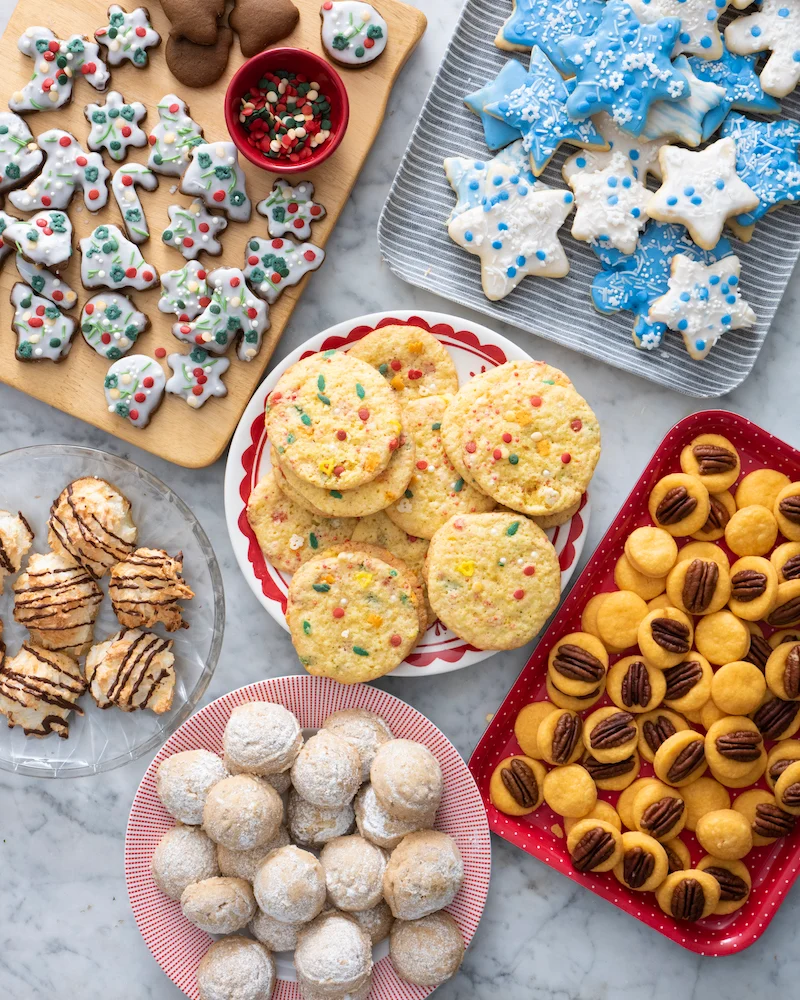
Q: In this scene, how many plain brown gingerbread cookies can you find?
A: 3